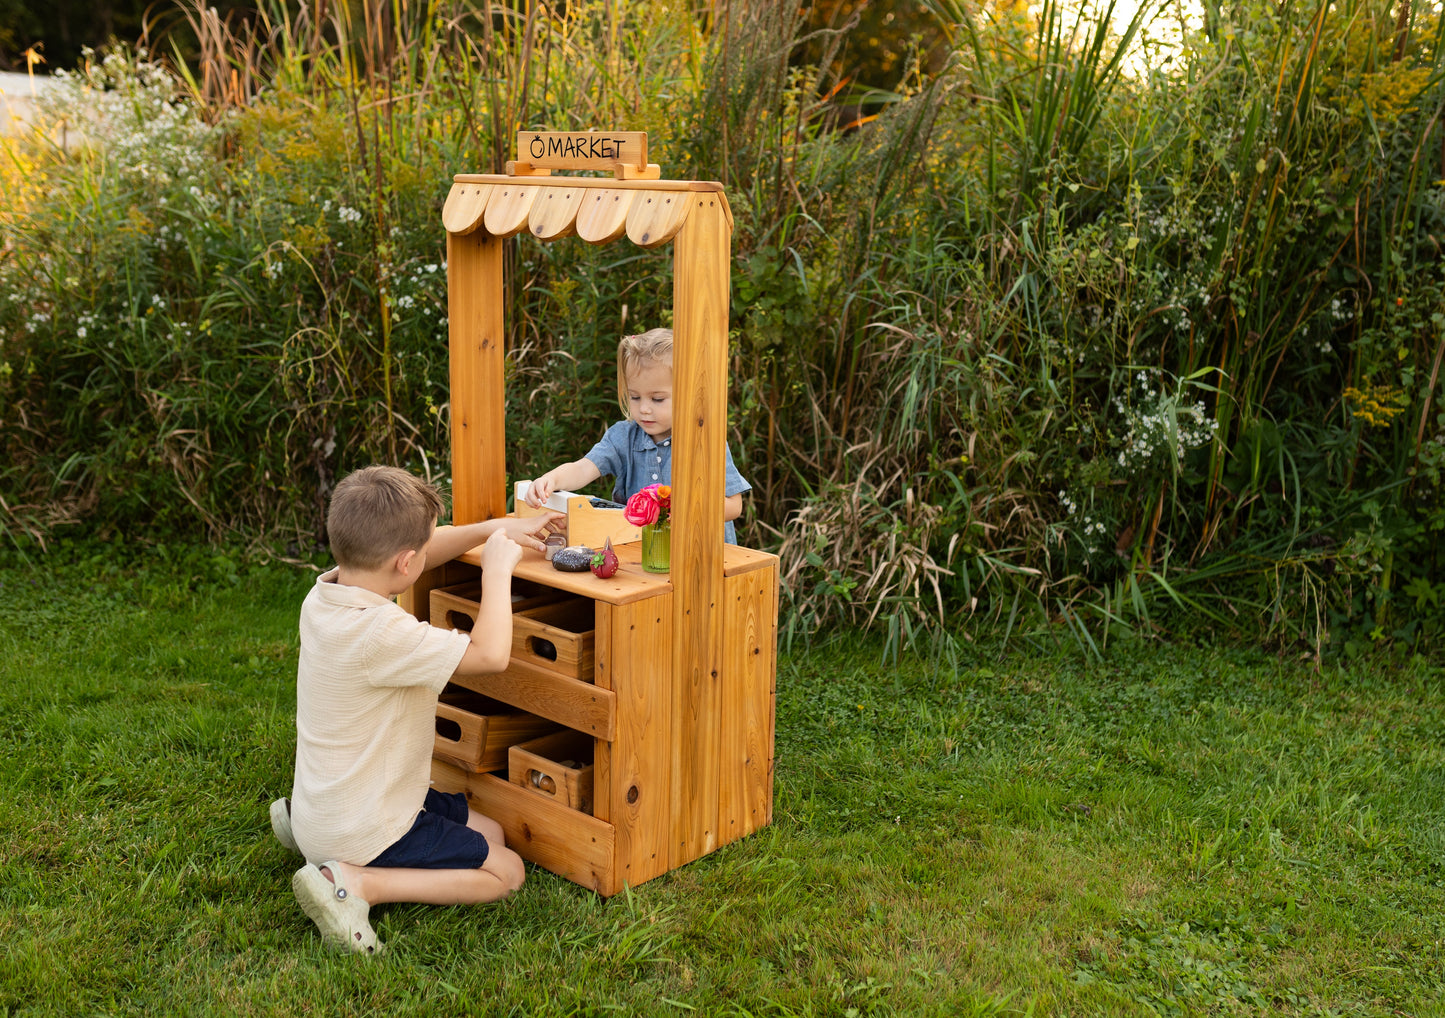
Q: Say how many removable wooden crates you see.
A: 4